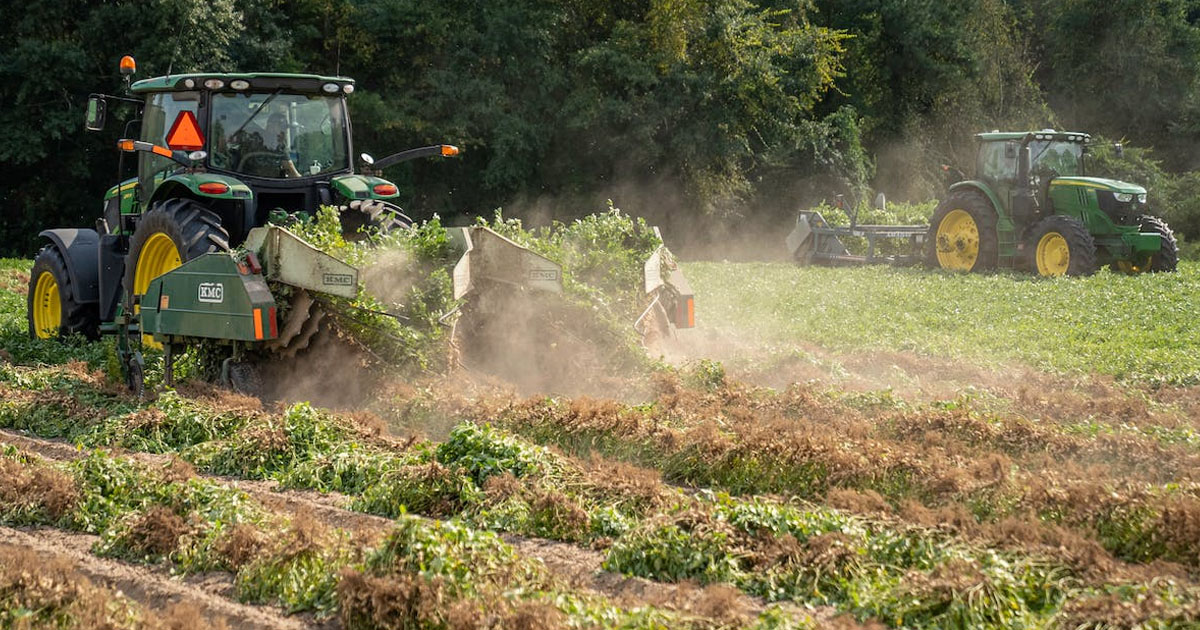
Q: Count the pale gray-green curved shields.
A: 3